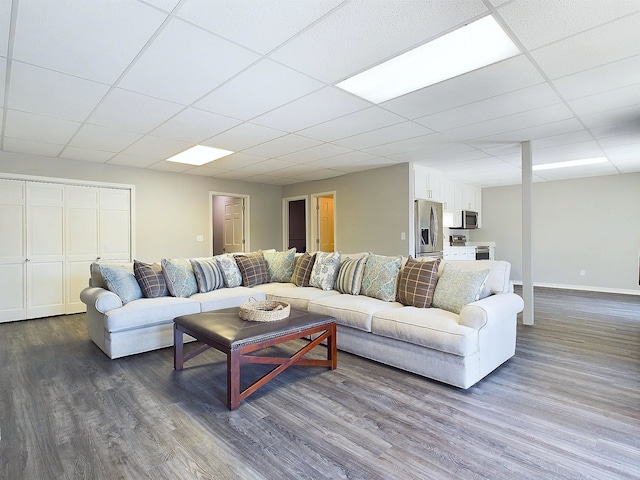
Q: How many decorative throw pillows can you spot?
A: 13